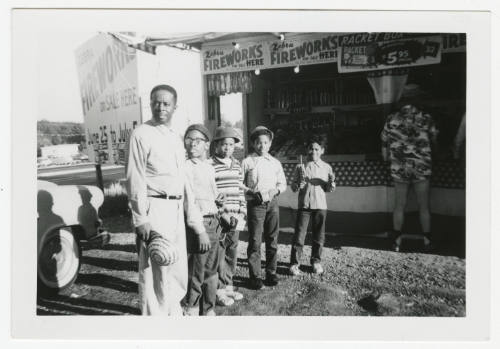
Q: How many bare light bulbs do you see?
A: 4